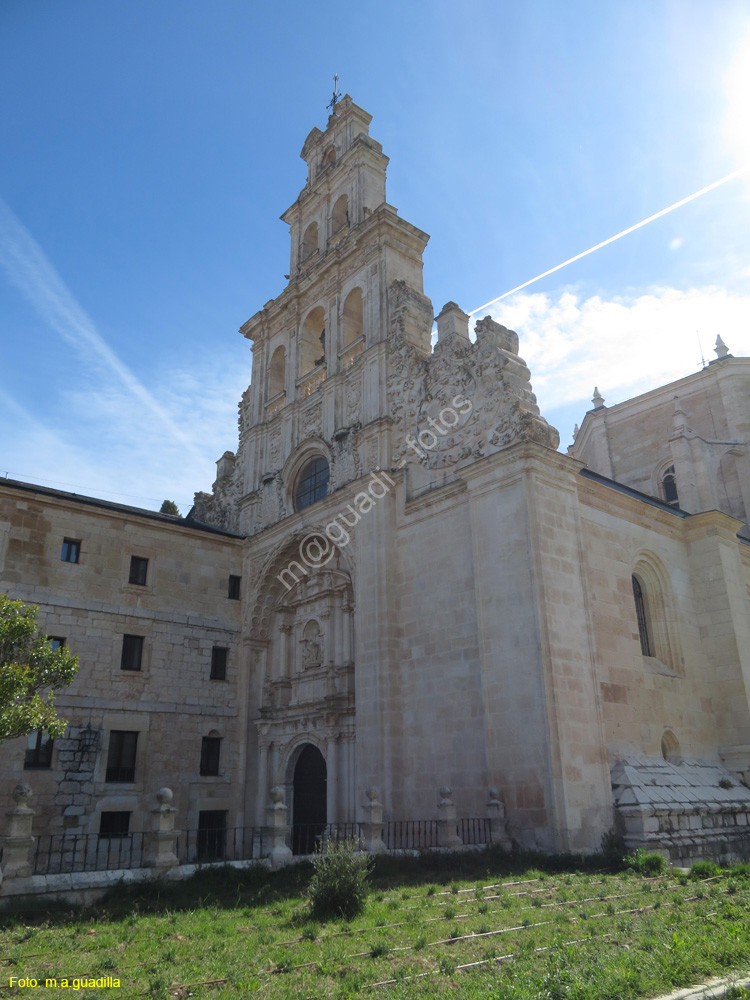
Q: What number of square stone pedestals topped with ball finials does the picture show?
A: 6